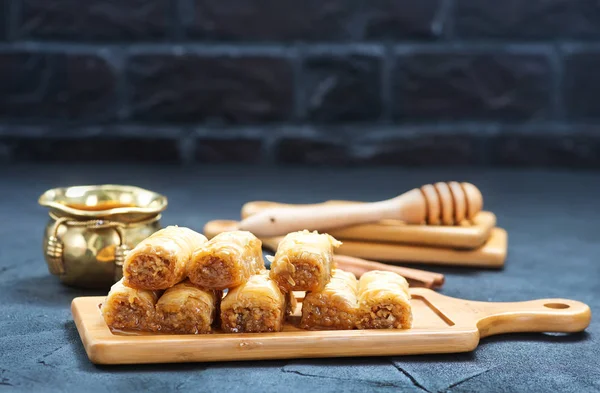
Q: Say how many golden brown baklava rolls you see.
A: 8